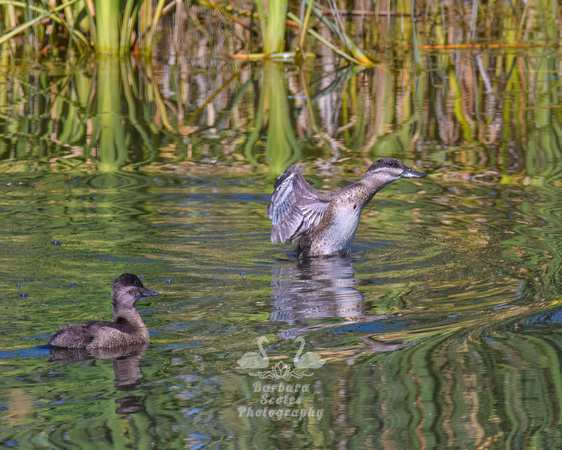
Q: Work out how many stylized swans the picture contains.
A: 2